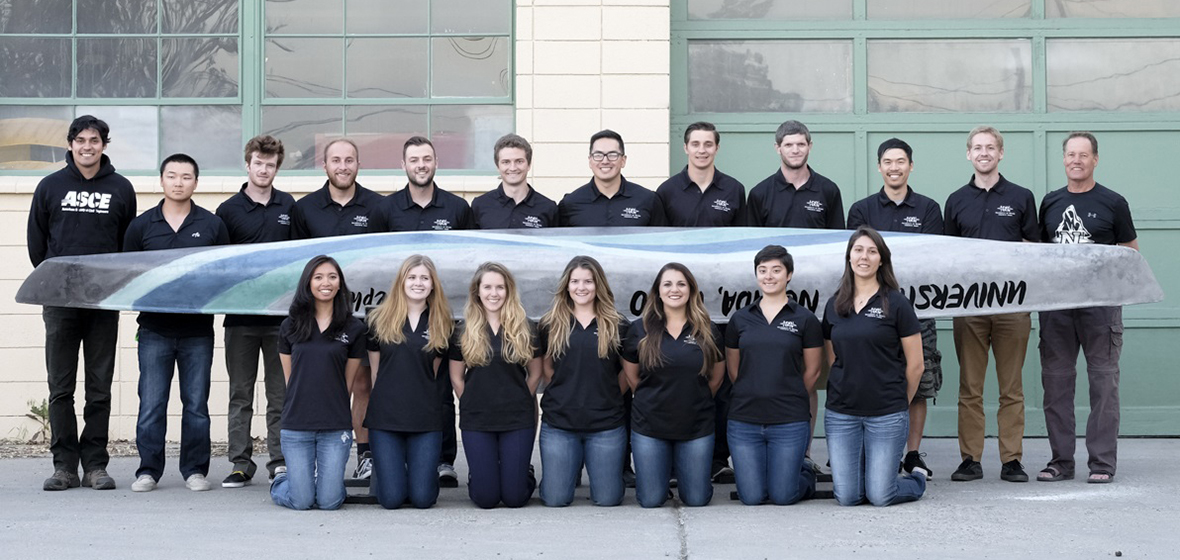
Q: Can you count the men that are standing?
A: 12